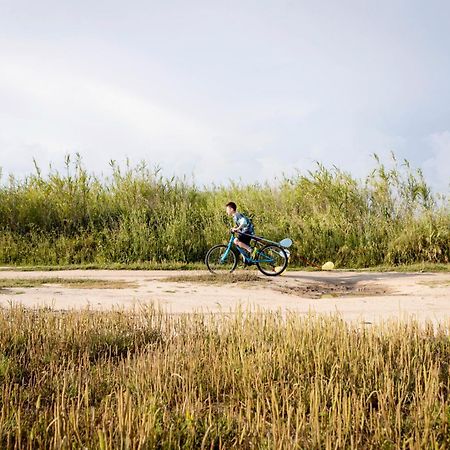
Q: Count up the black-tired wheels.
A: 2